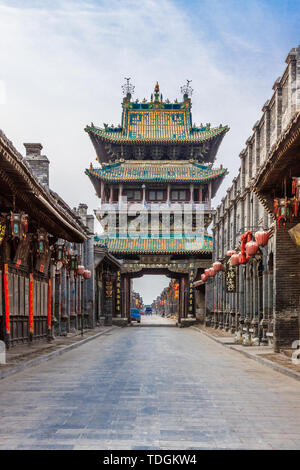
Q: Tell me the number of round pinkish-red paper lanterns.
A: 11